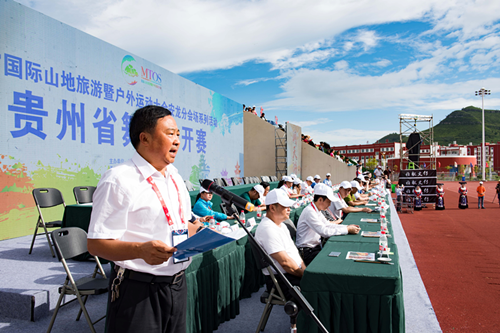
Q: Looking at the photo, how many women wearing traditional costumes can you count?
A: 3